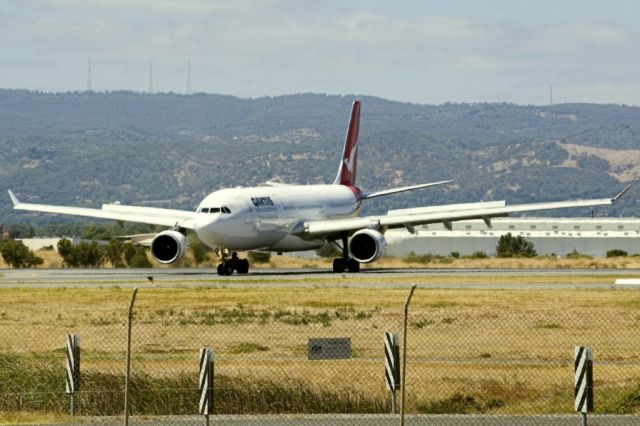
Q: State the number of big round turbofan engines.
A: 2